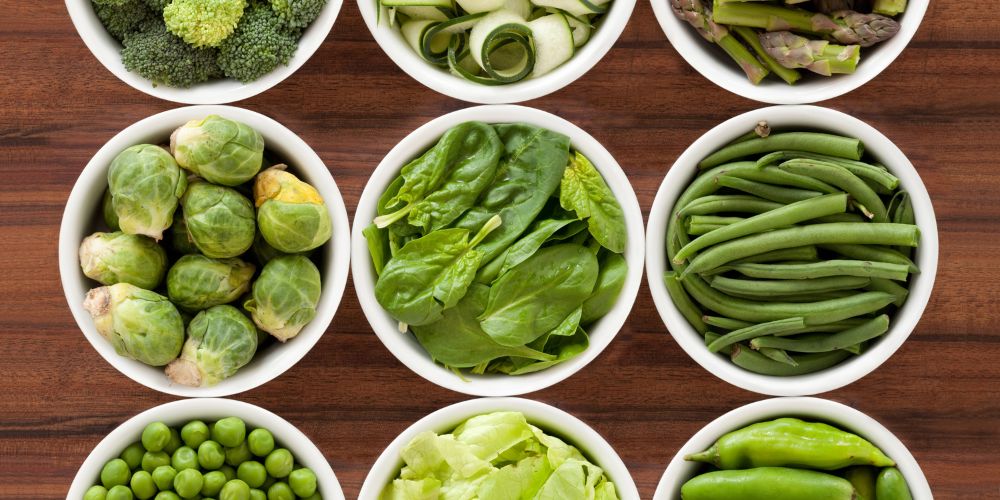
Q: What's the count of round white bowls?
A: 9